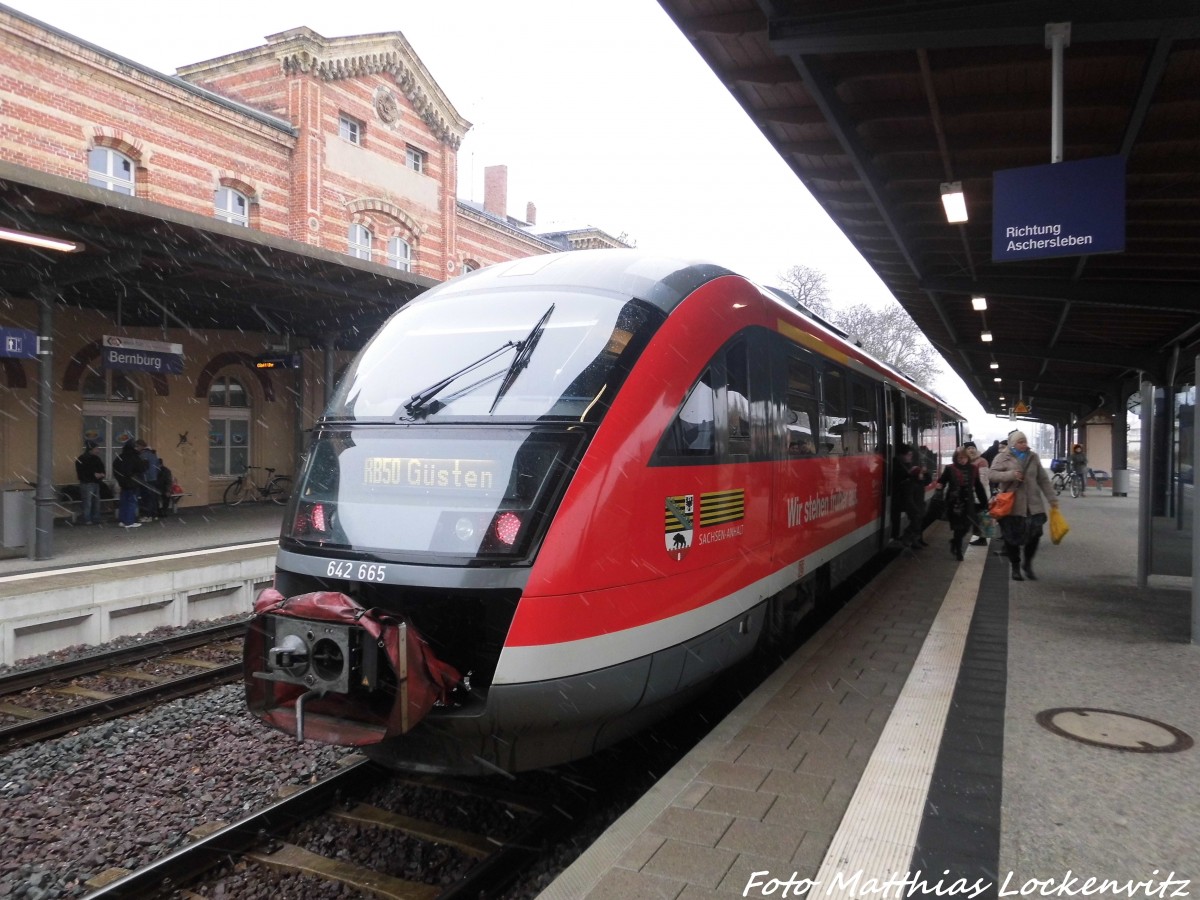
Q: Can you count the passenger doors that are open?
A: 1